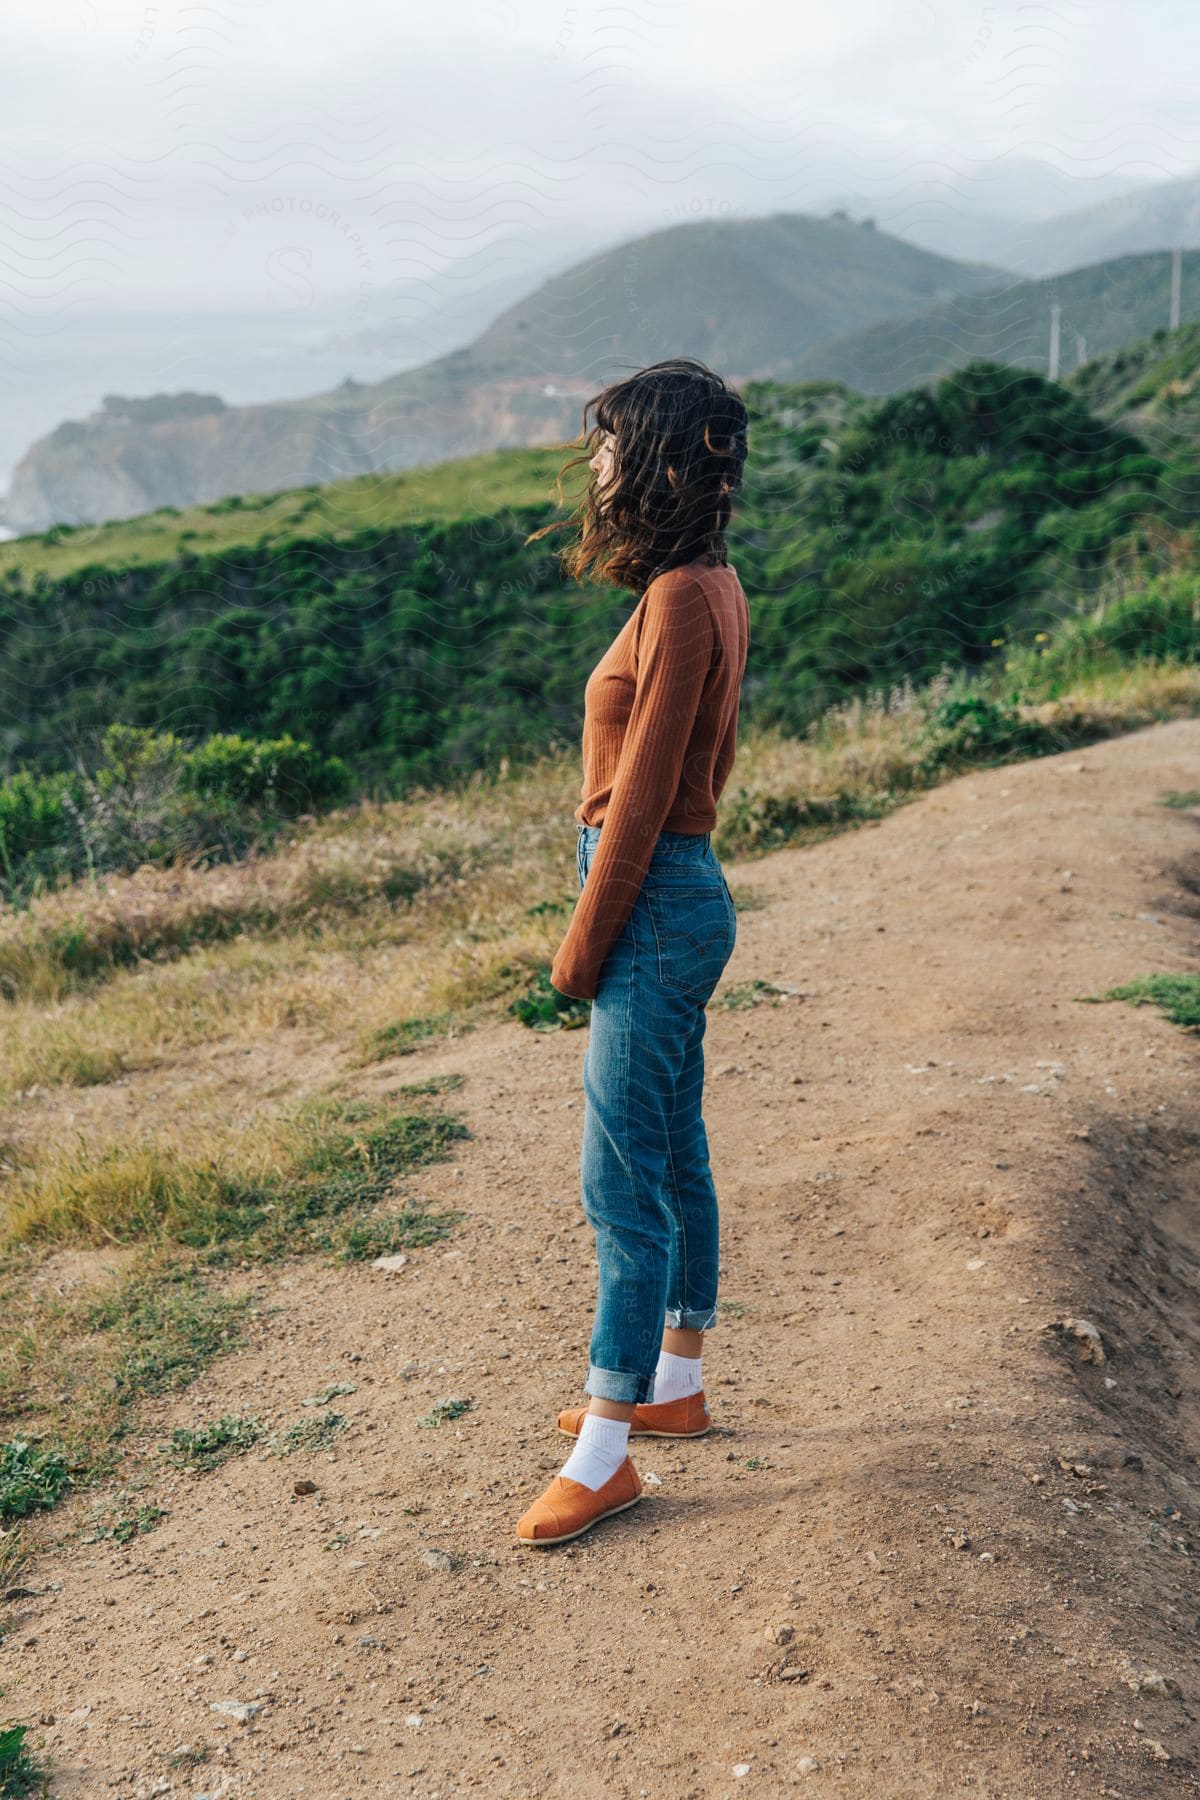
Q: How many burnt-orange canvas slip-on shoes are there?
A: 2